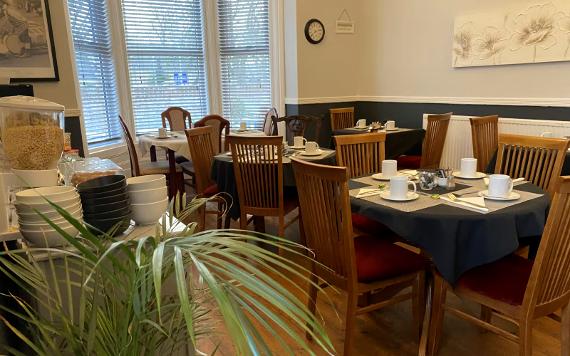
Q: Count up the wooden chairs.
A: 14